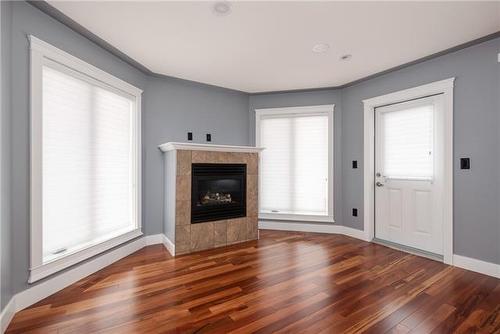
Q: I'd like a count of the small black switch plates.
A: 5